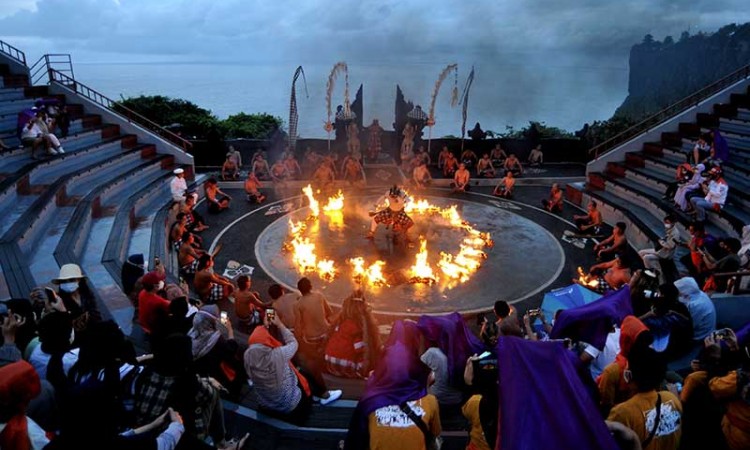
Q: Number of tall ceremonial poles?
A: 4